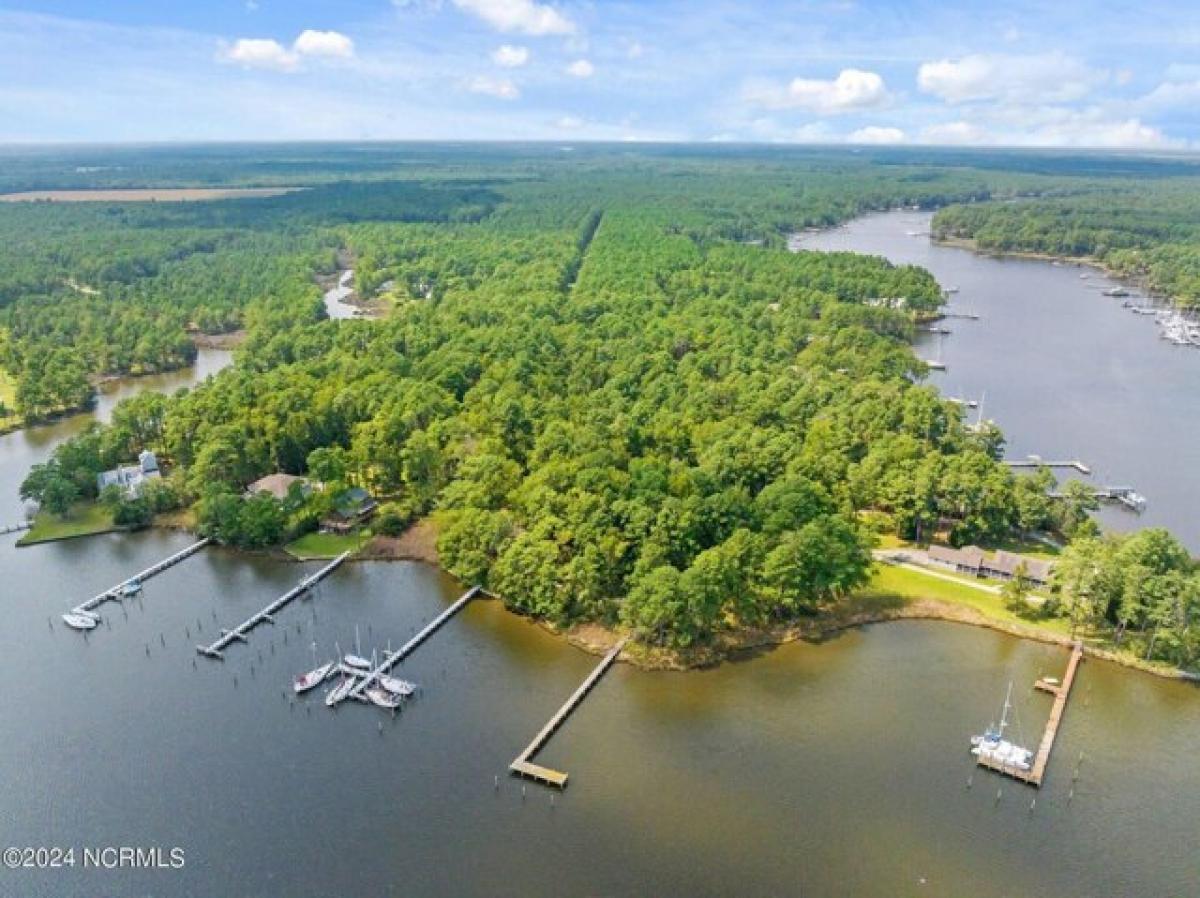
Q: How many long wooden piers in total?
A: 5